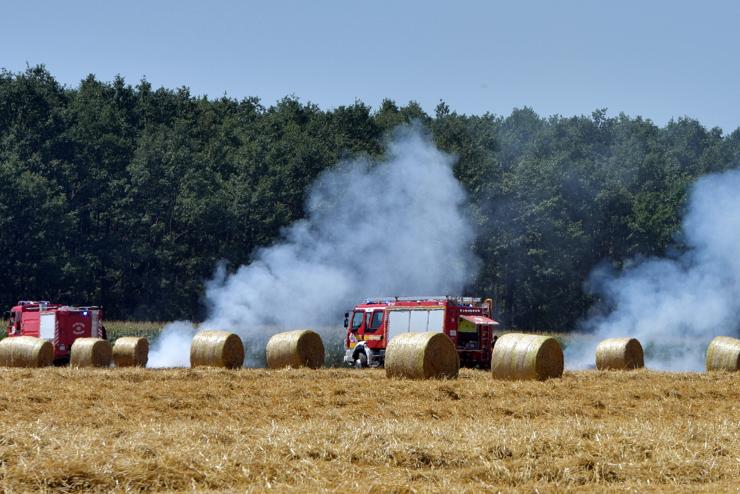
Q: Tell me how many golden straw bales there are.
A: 9